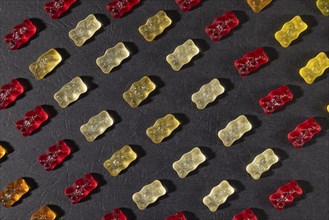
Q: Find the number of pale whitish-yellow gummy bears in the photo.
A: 11